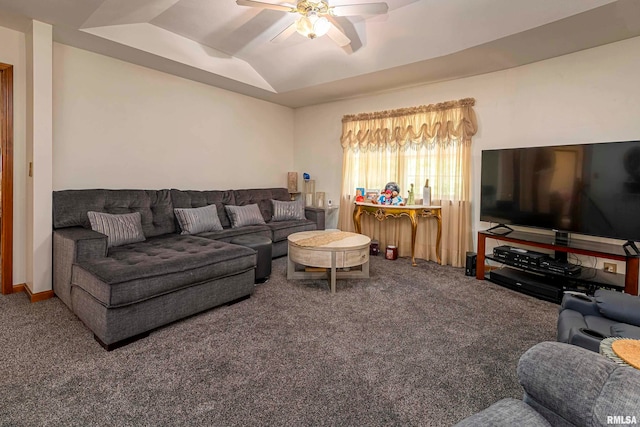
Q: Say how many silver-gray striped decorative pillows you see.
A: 4